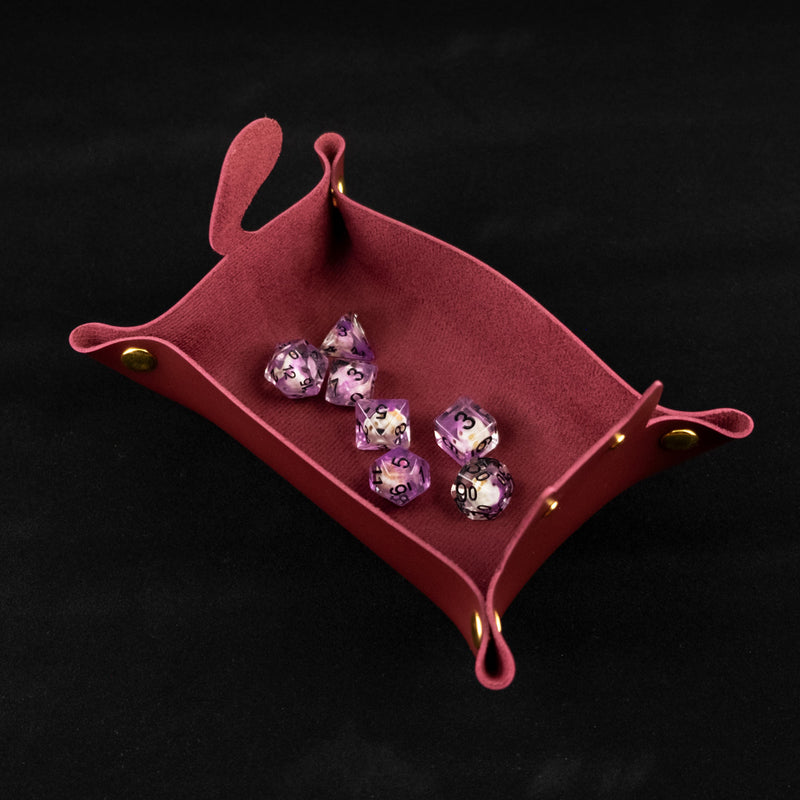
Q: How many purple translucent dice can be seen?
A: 7